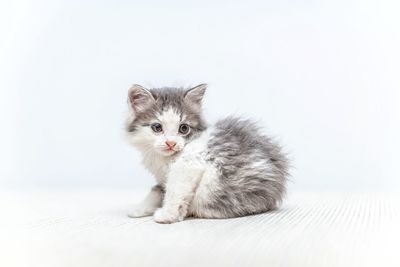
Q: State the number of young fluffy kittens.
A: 1